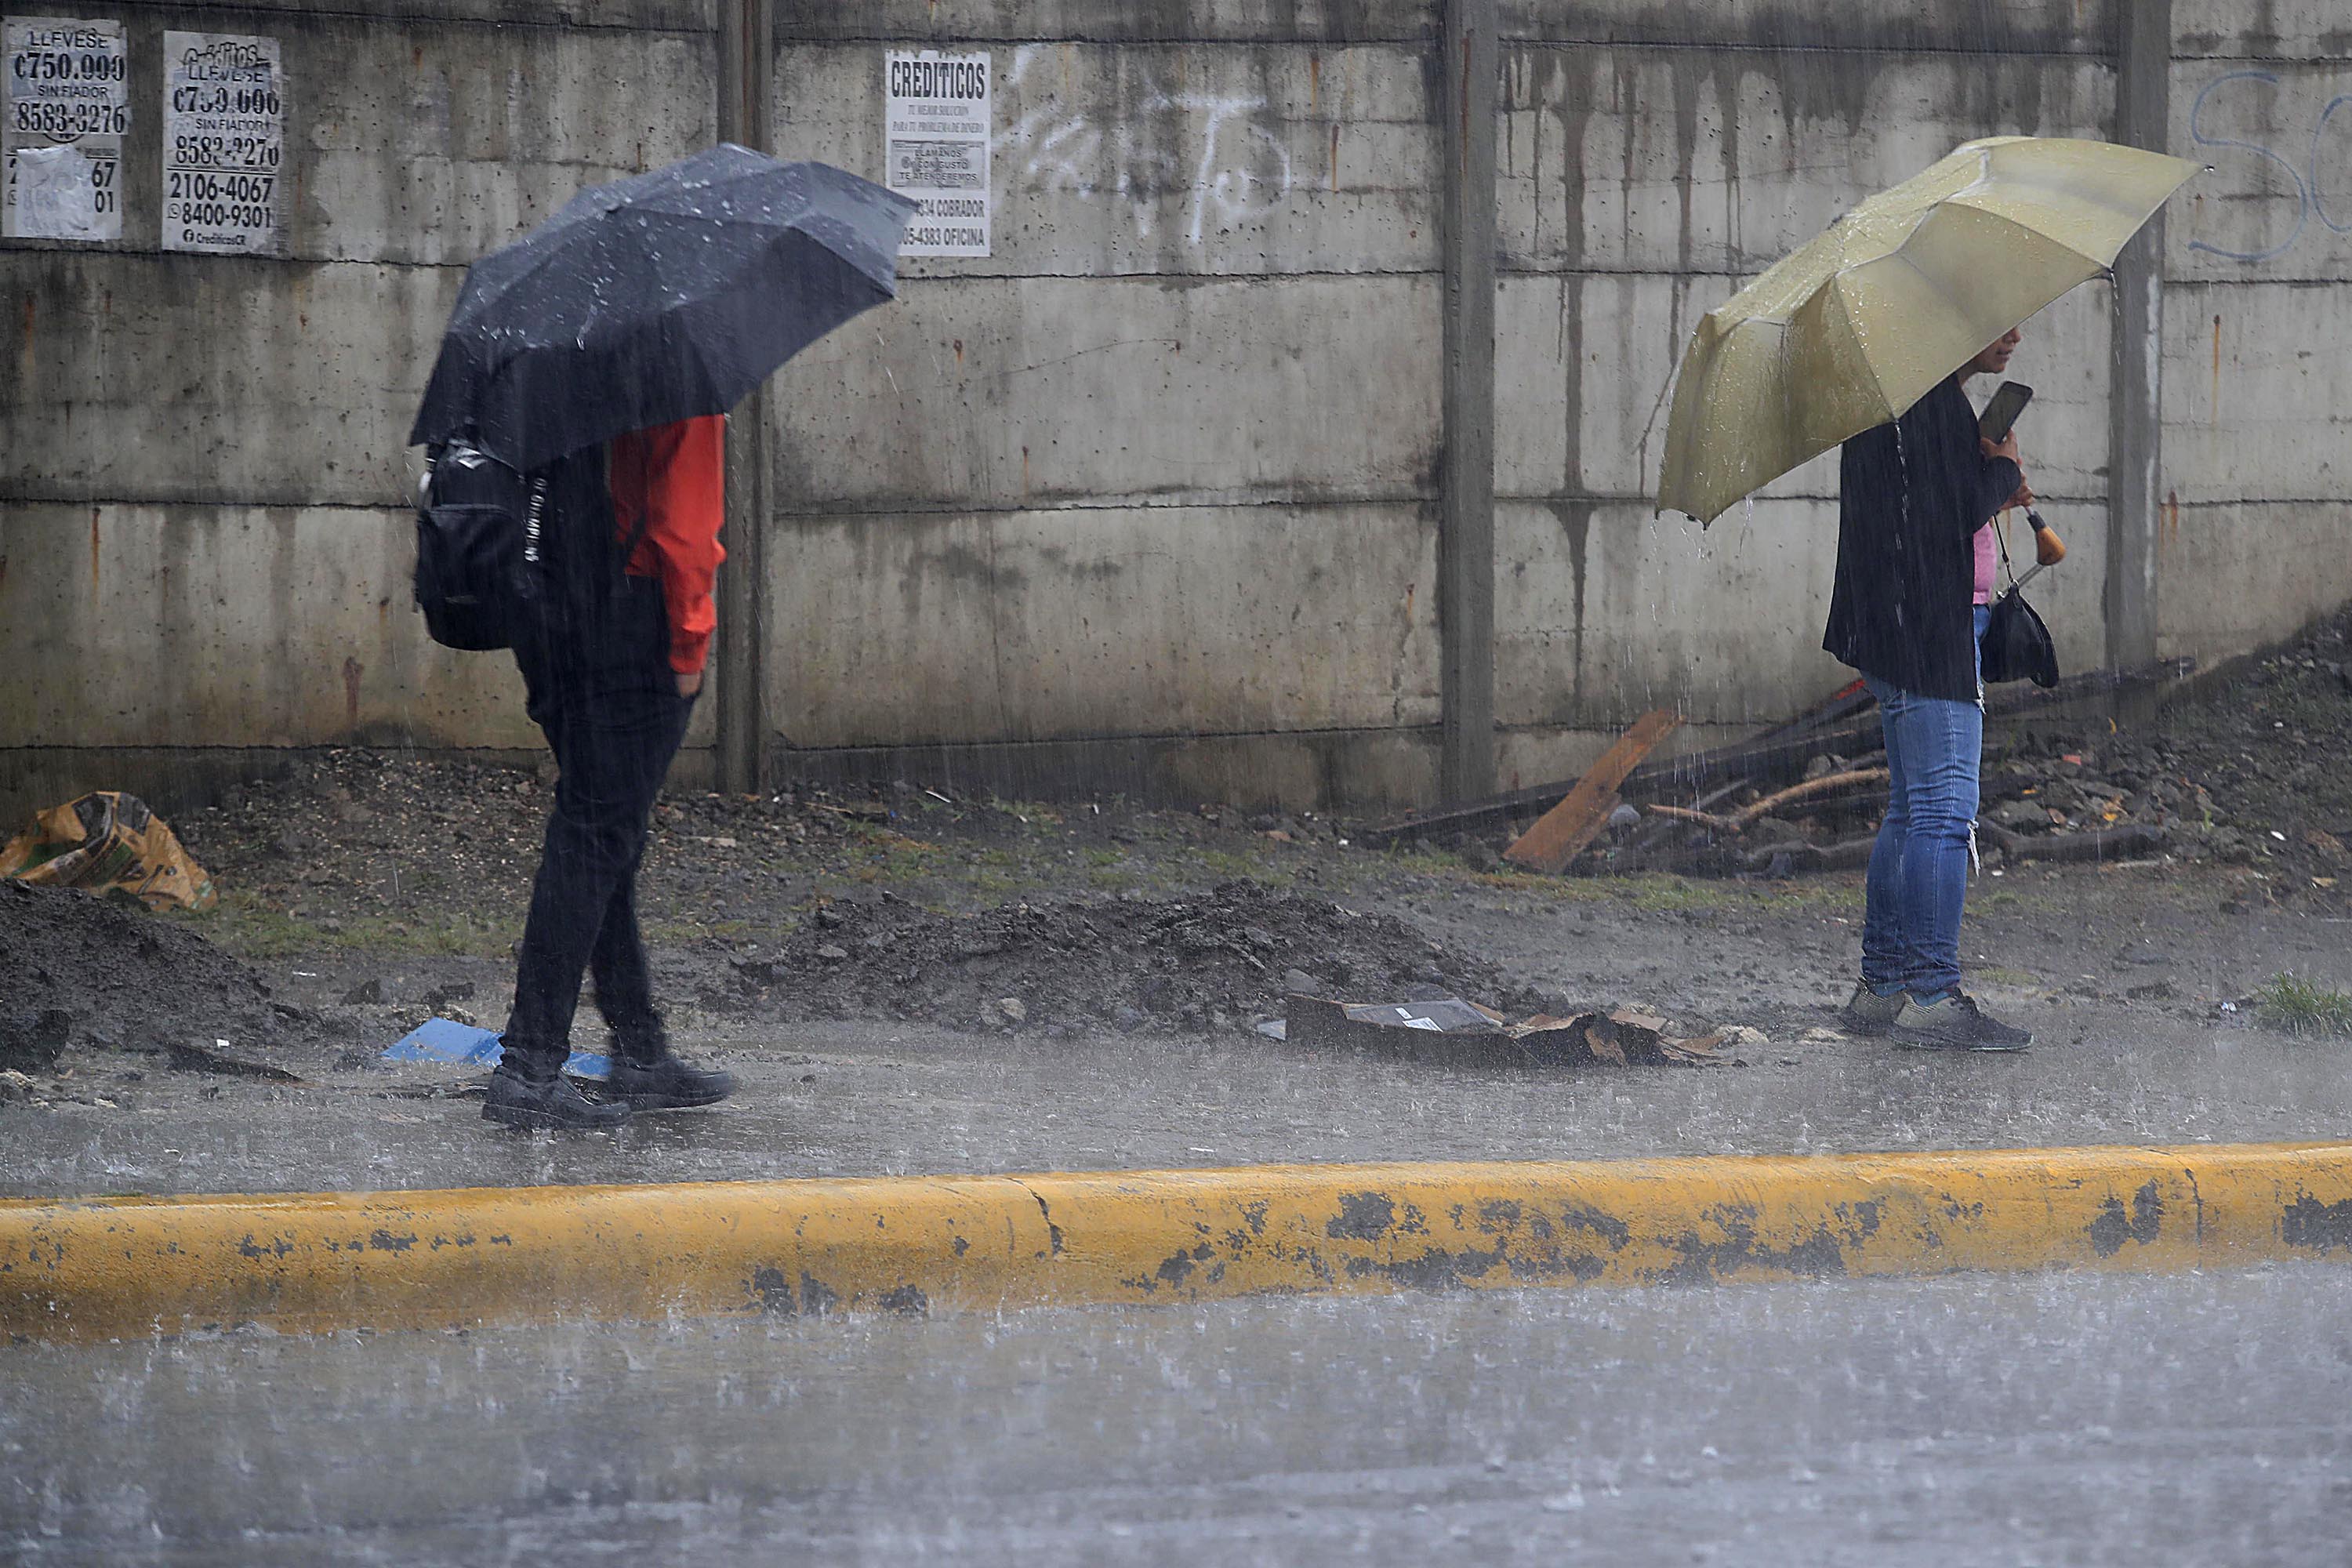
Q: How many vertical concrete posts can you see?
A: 3